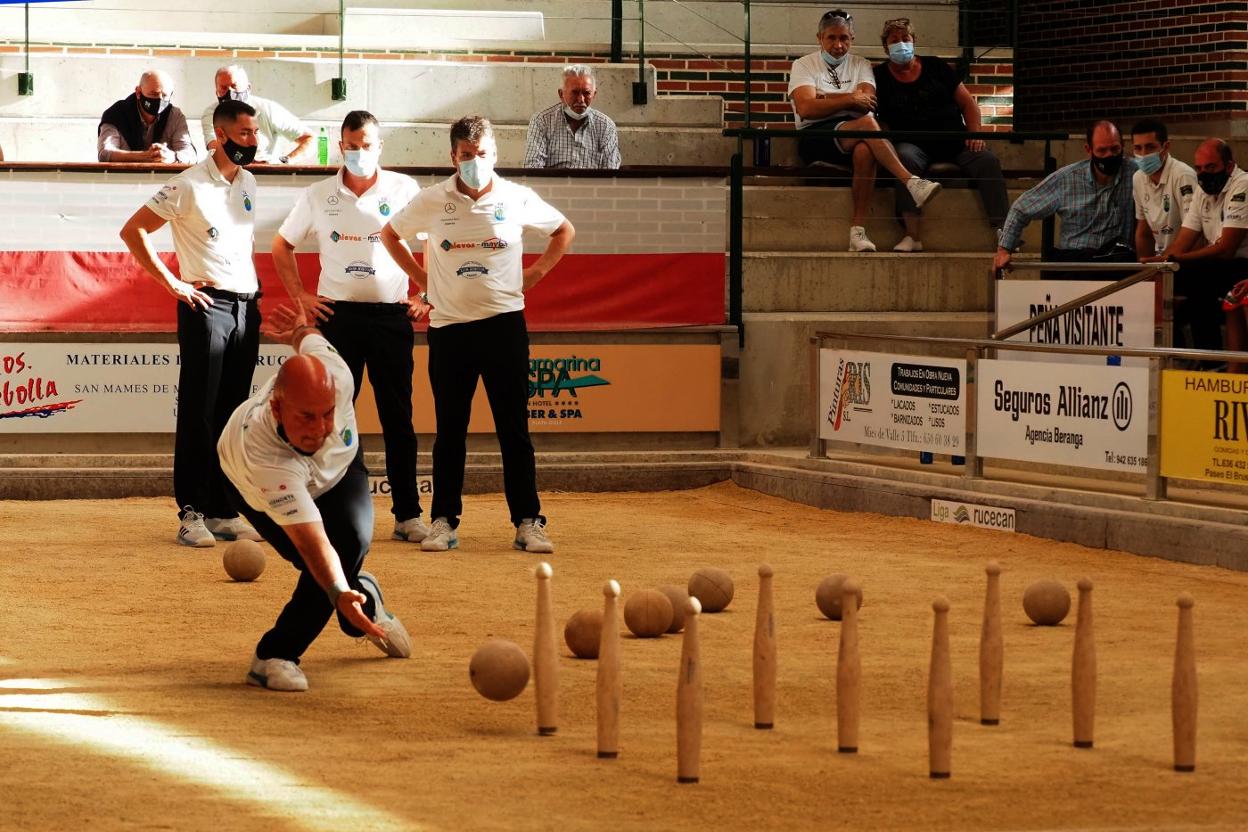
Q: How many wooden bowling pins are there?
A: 9